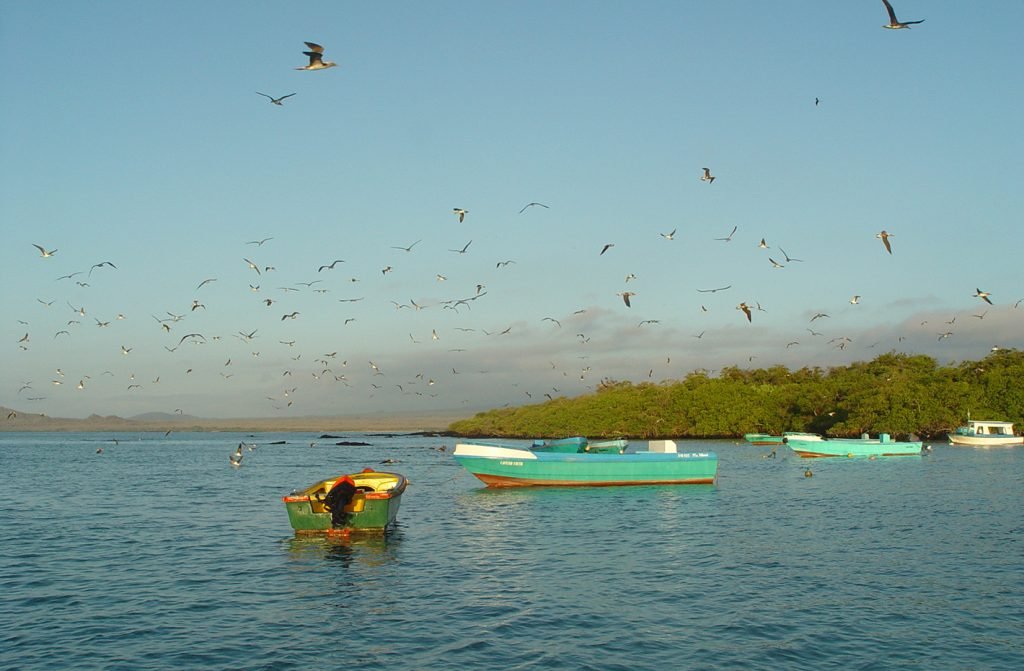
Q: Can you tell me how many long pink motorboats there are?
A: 0